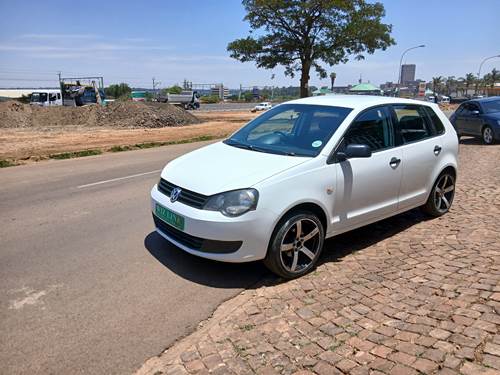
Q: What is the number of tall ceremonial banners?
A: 0